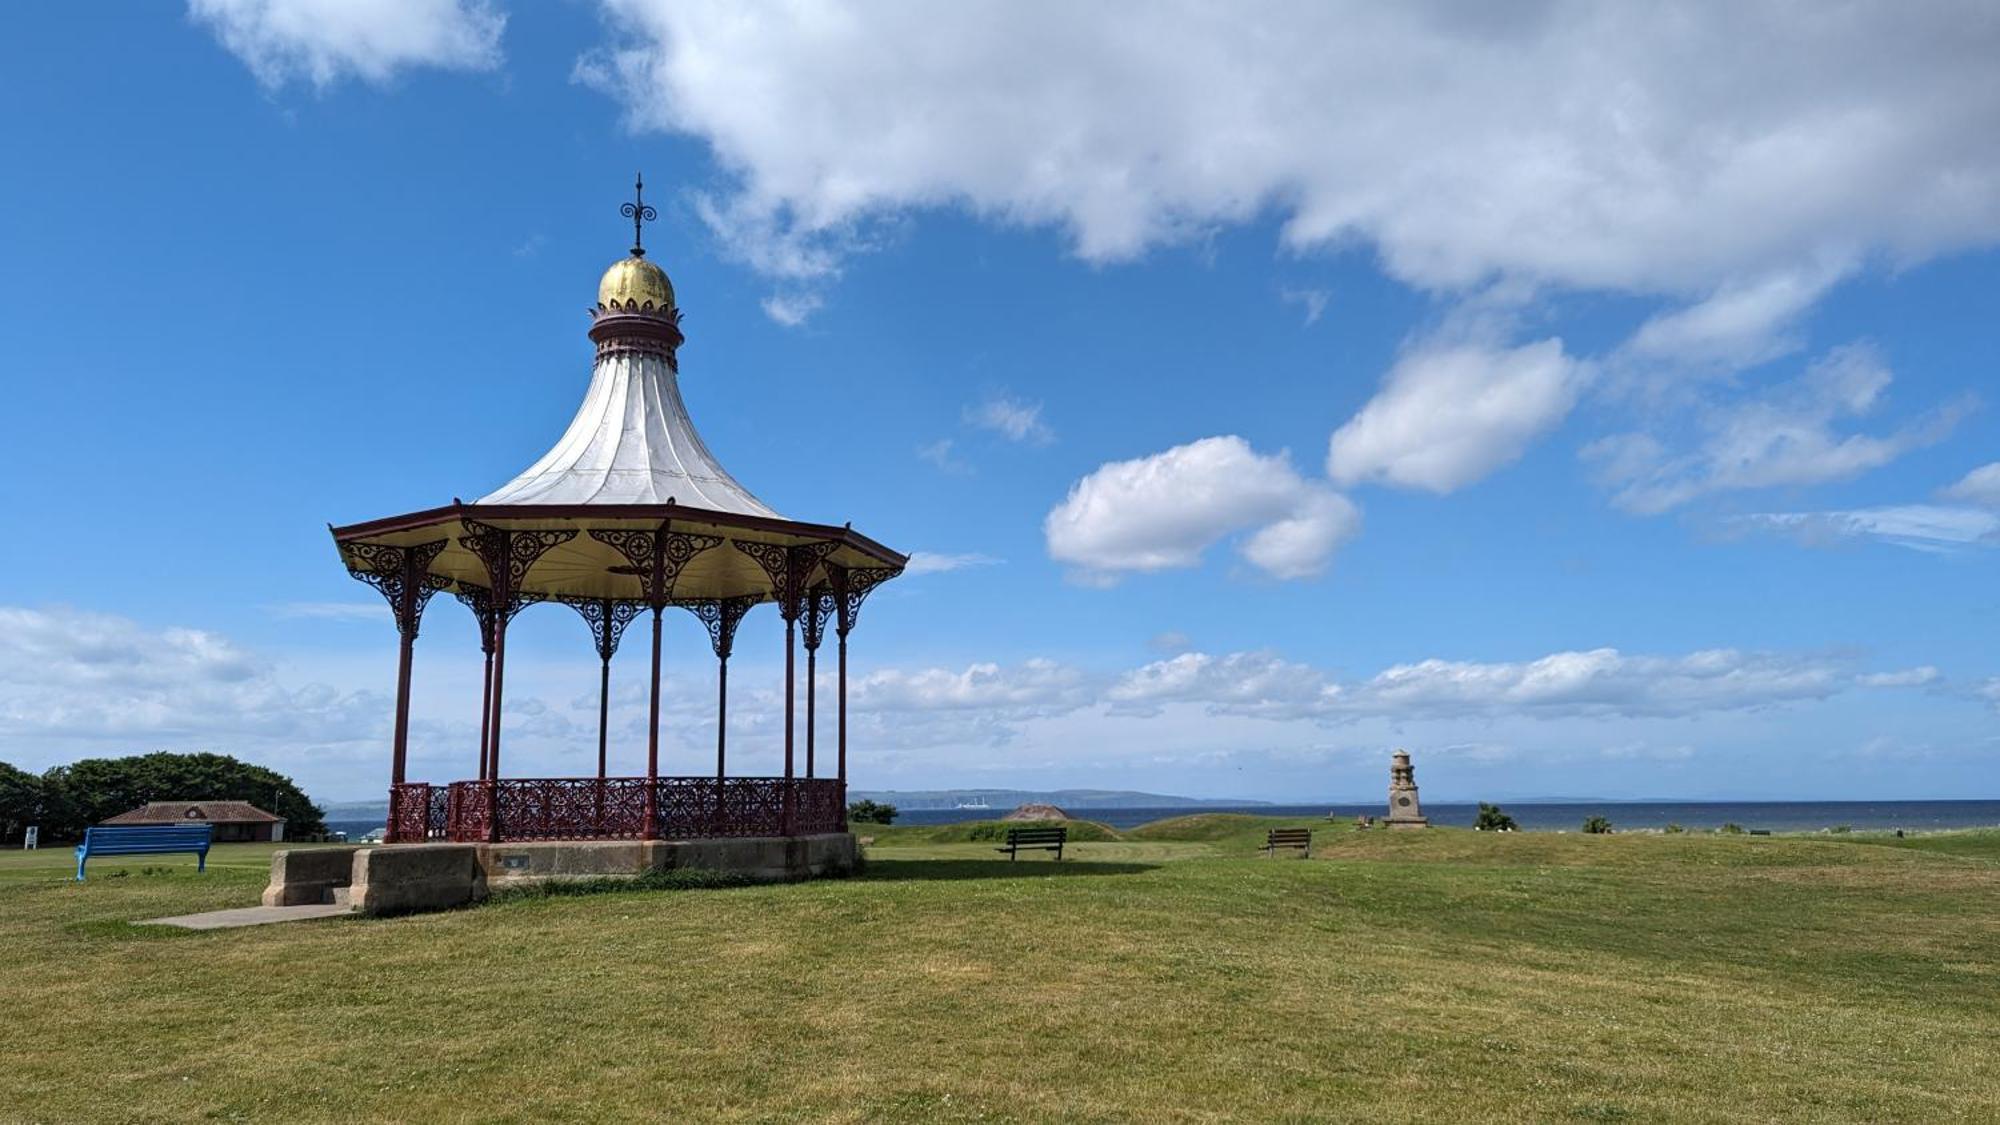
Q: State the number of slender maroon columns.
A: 9